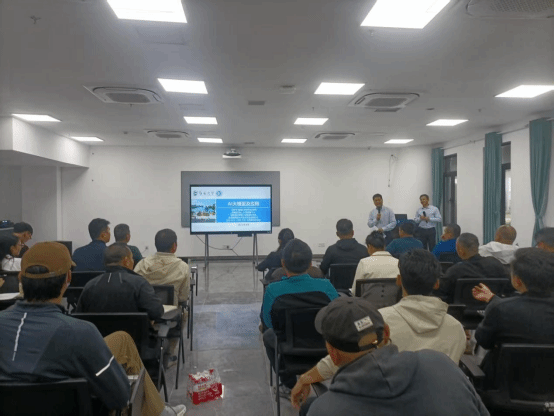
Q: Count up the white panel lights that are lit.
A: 13